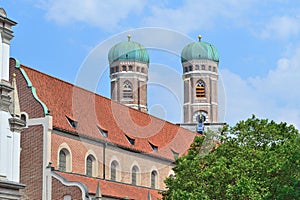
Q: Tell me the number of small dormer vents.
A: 5